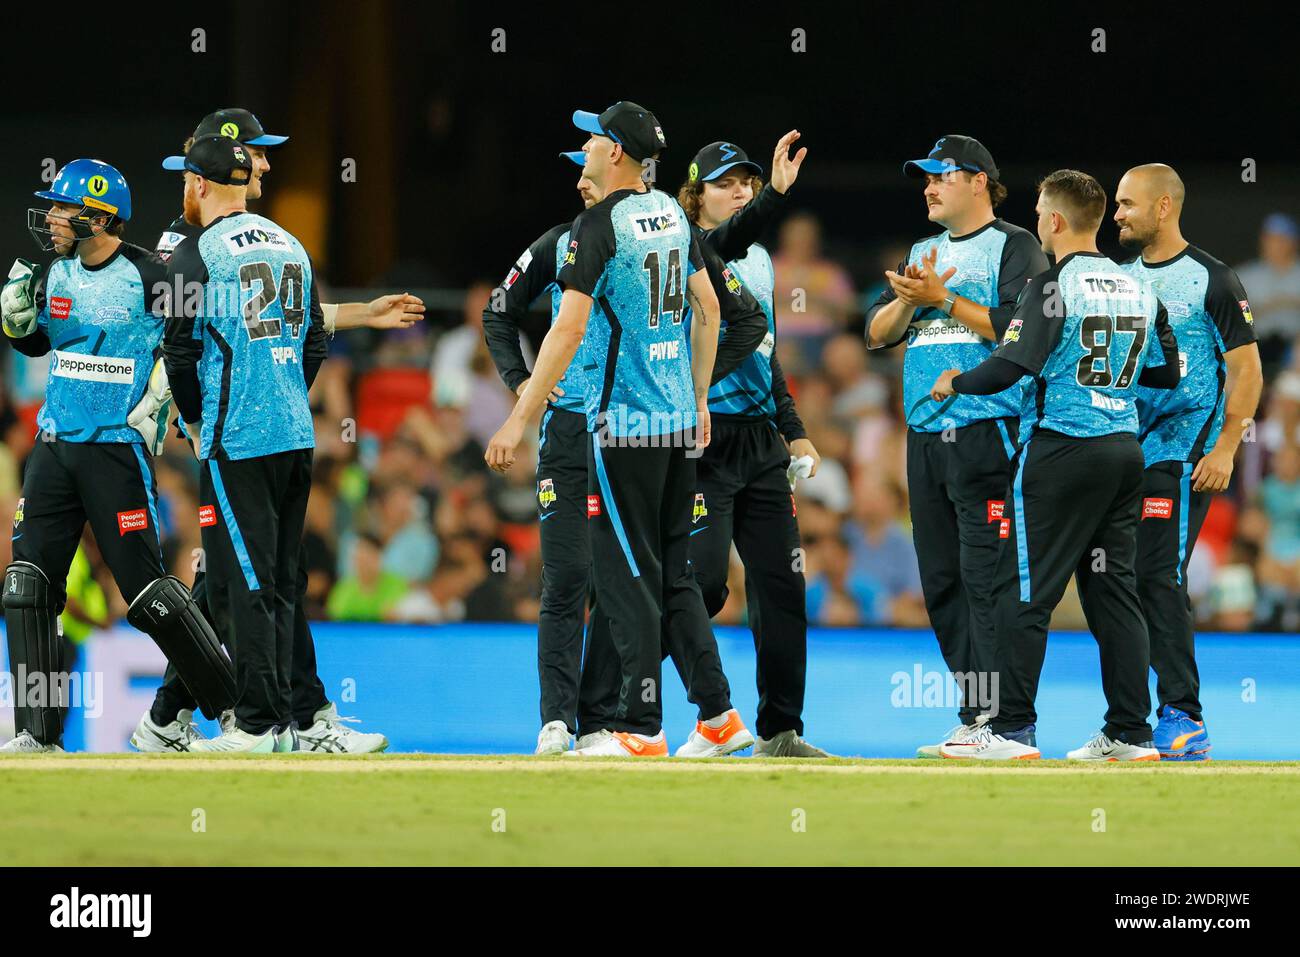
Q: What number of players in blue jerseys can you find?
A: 9